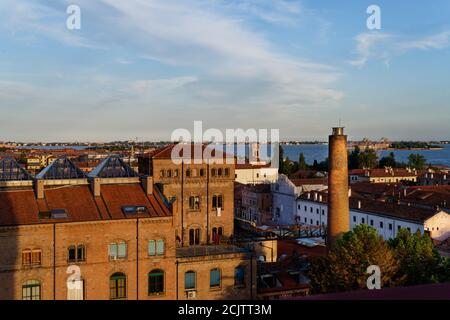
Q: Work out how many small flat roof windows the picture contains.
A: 2